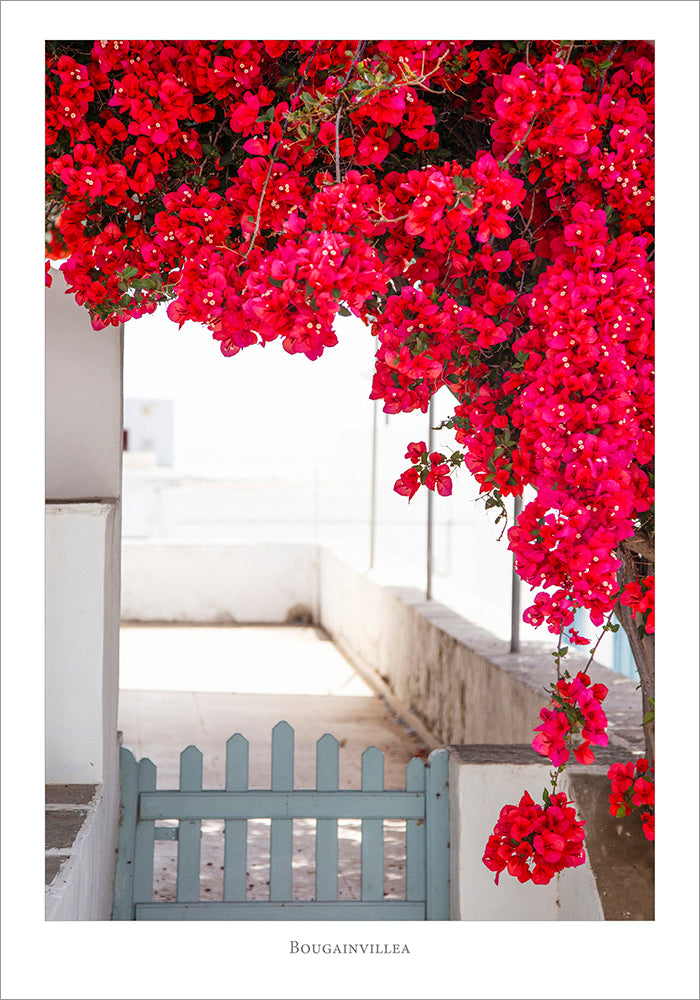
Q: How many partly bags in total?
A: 0